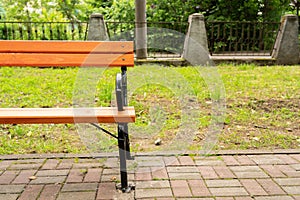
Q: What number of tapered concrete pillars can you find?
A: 3